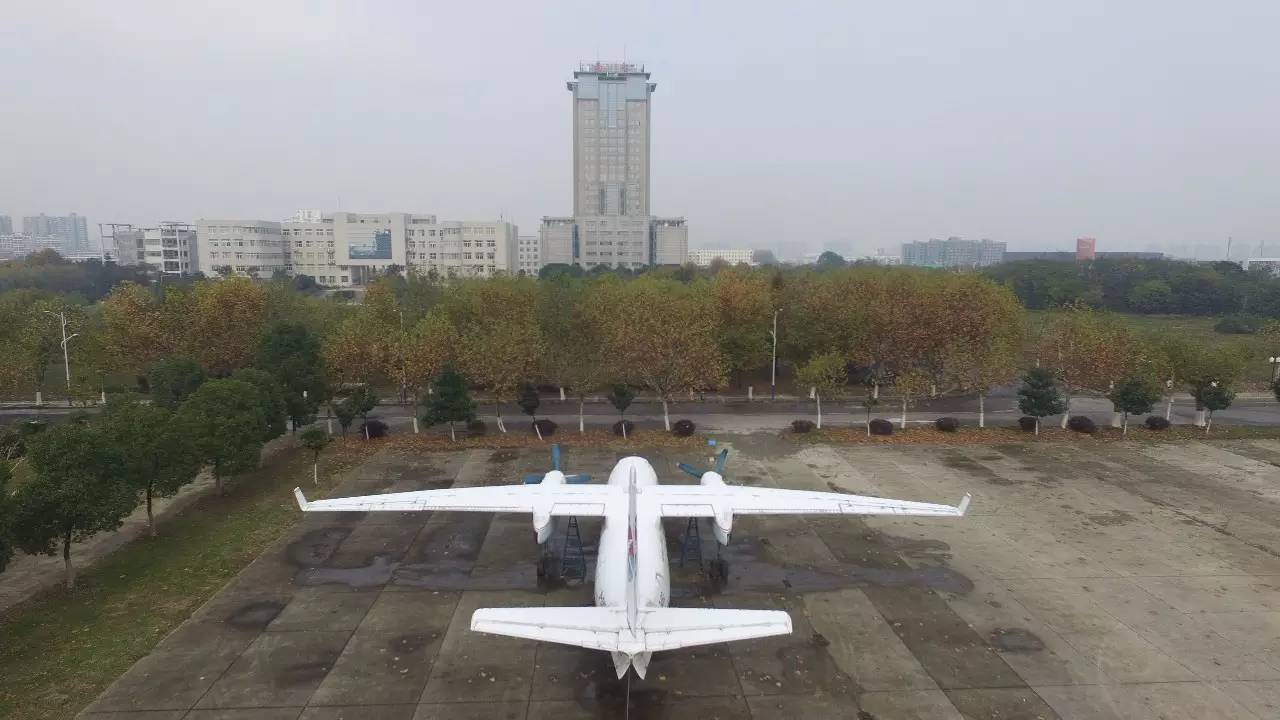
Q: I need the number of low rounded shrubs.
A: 11